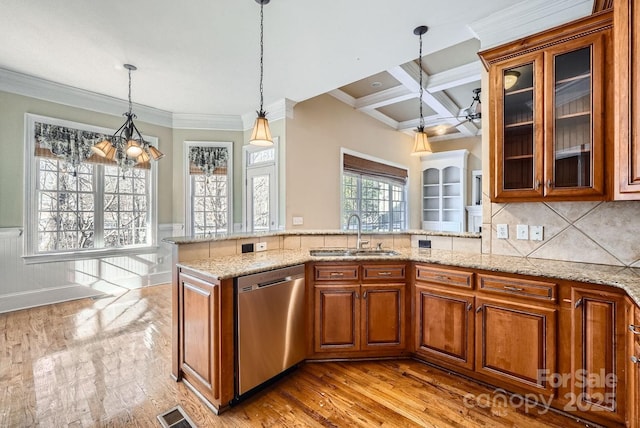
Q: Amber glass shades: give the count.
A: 7